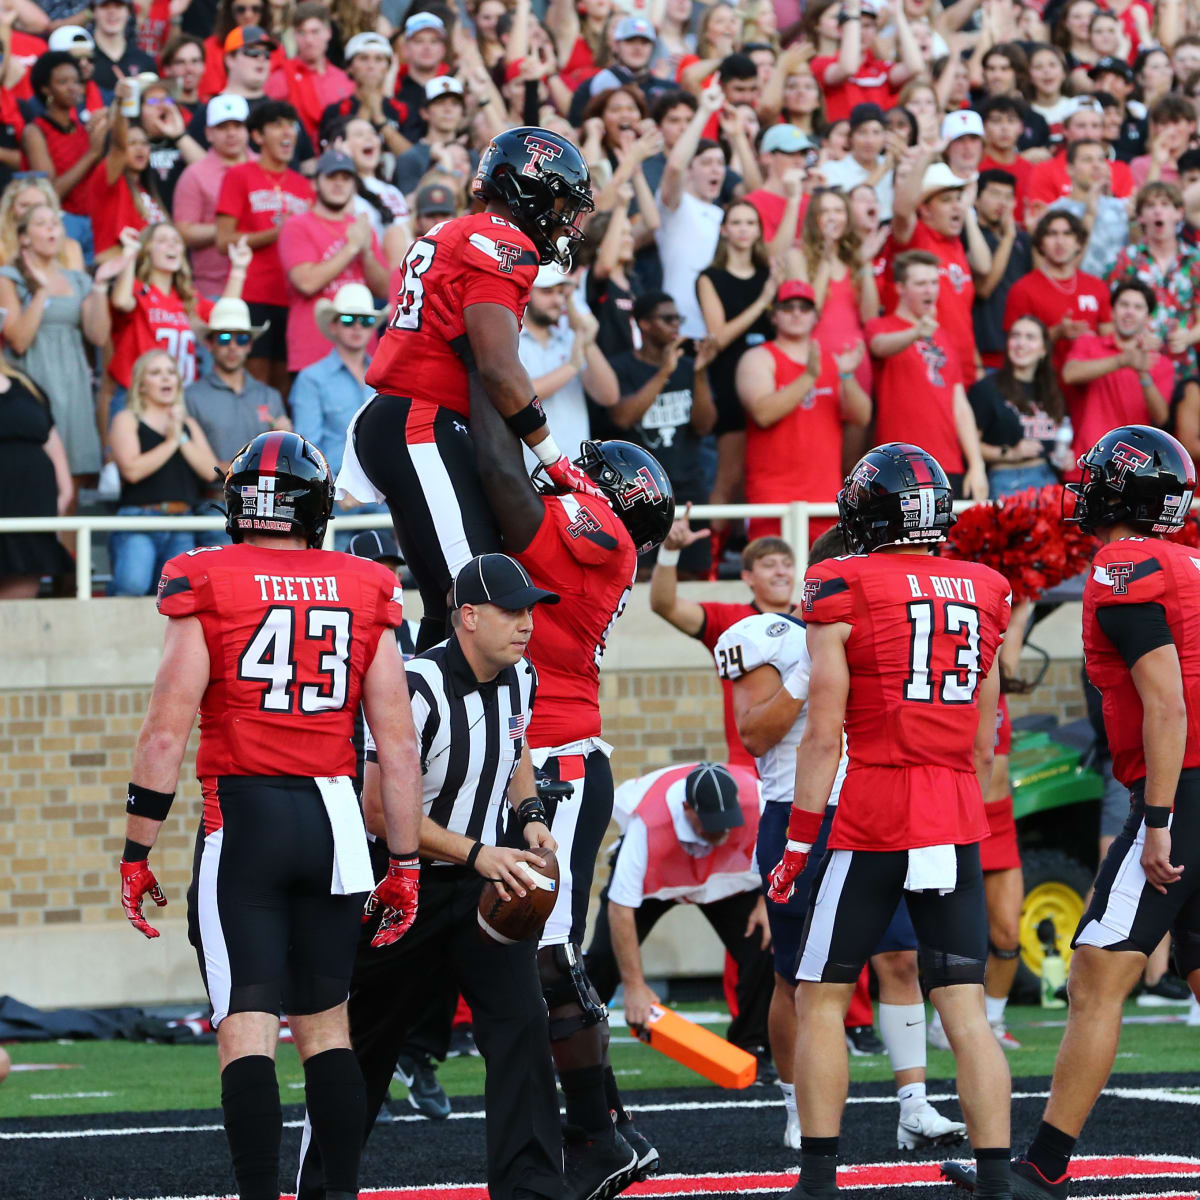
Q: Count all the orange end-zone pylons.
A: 1